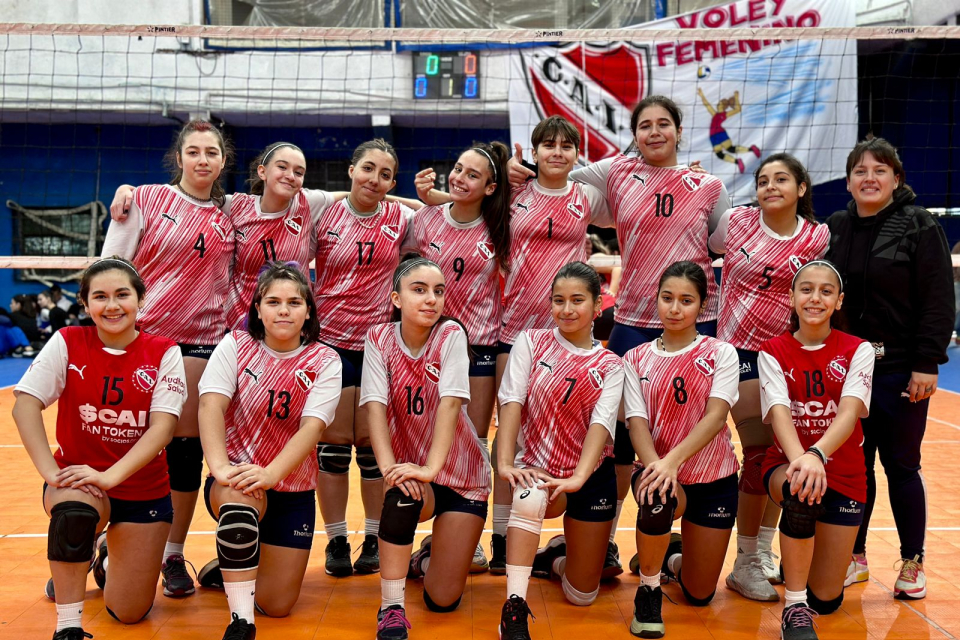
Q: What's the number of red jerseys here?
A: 2